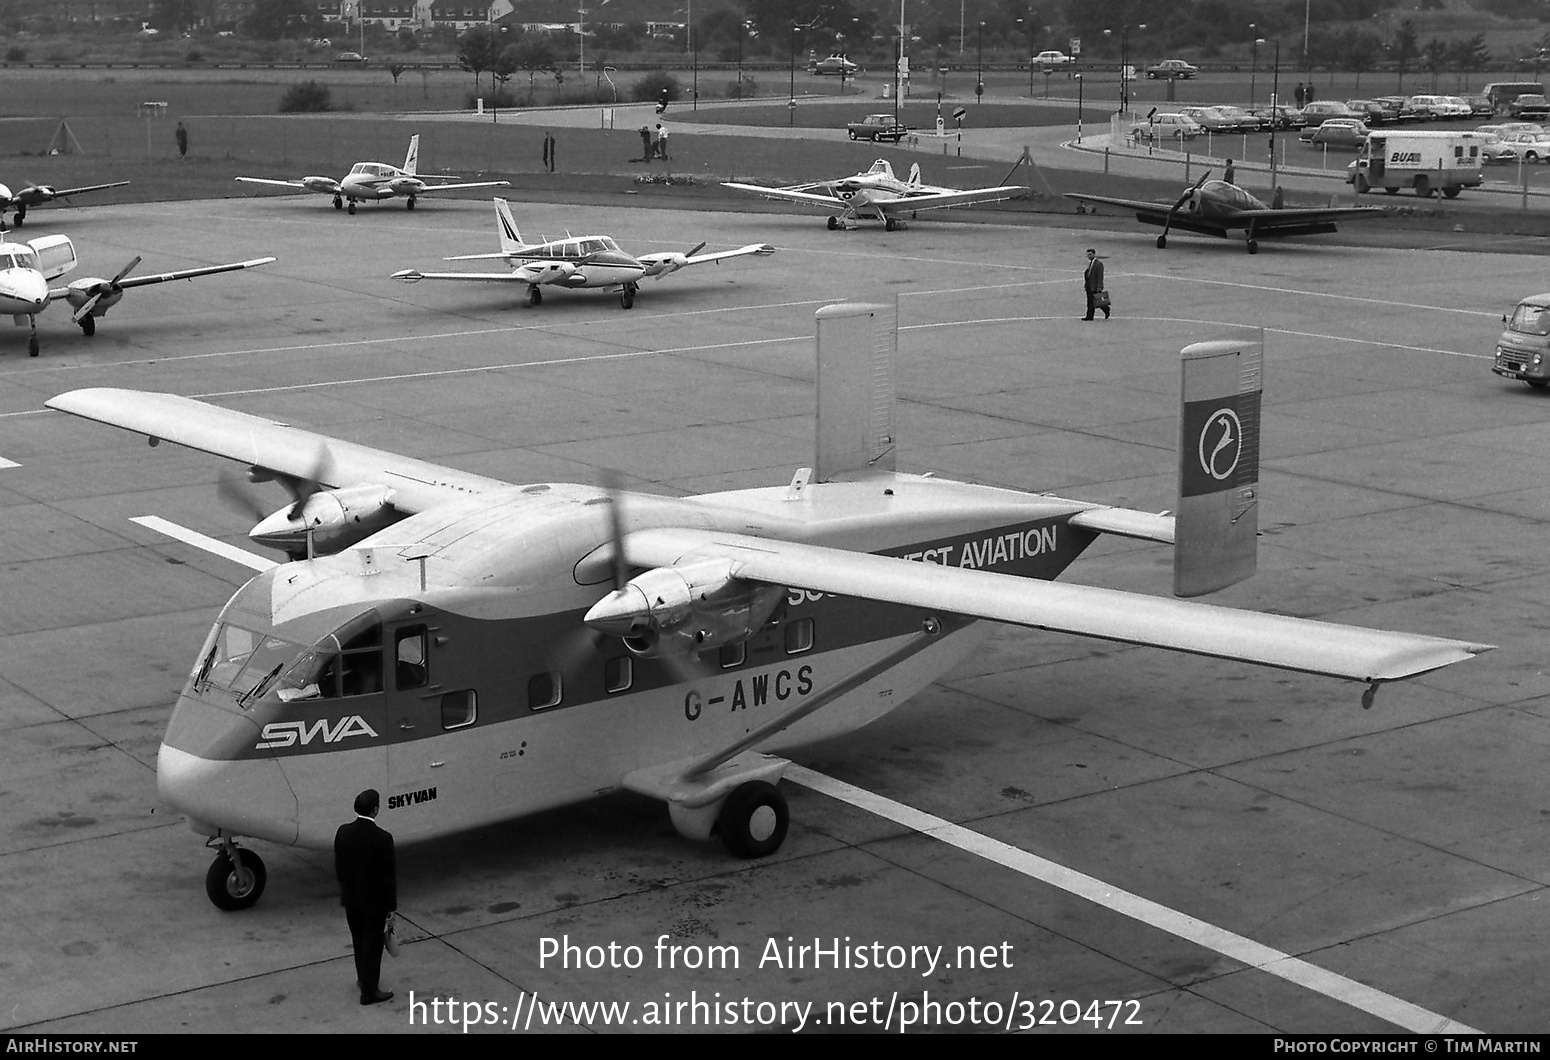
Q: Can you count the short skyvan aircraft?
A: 1